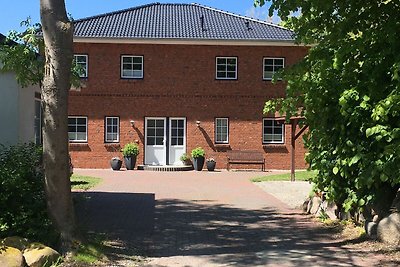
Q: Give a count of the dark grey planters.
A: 4